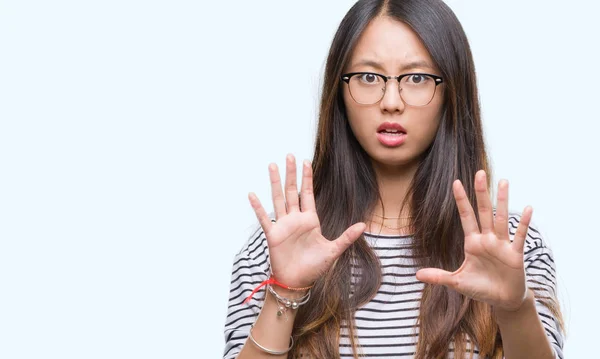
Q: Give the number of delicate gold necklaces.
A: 2